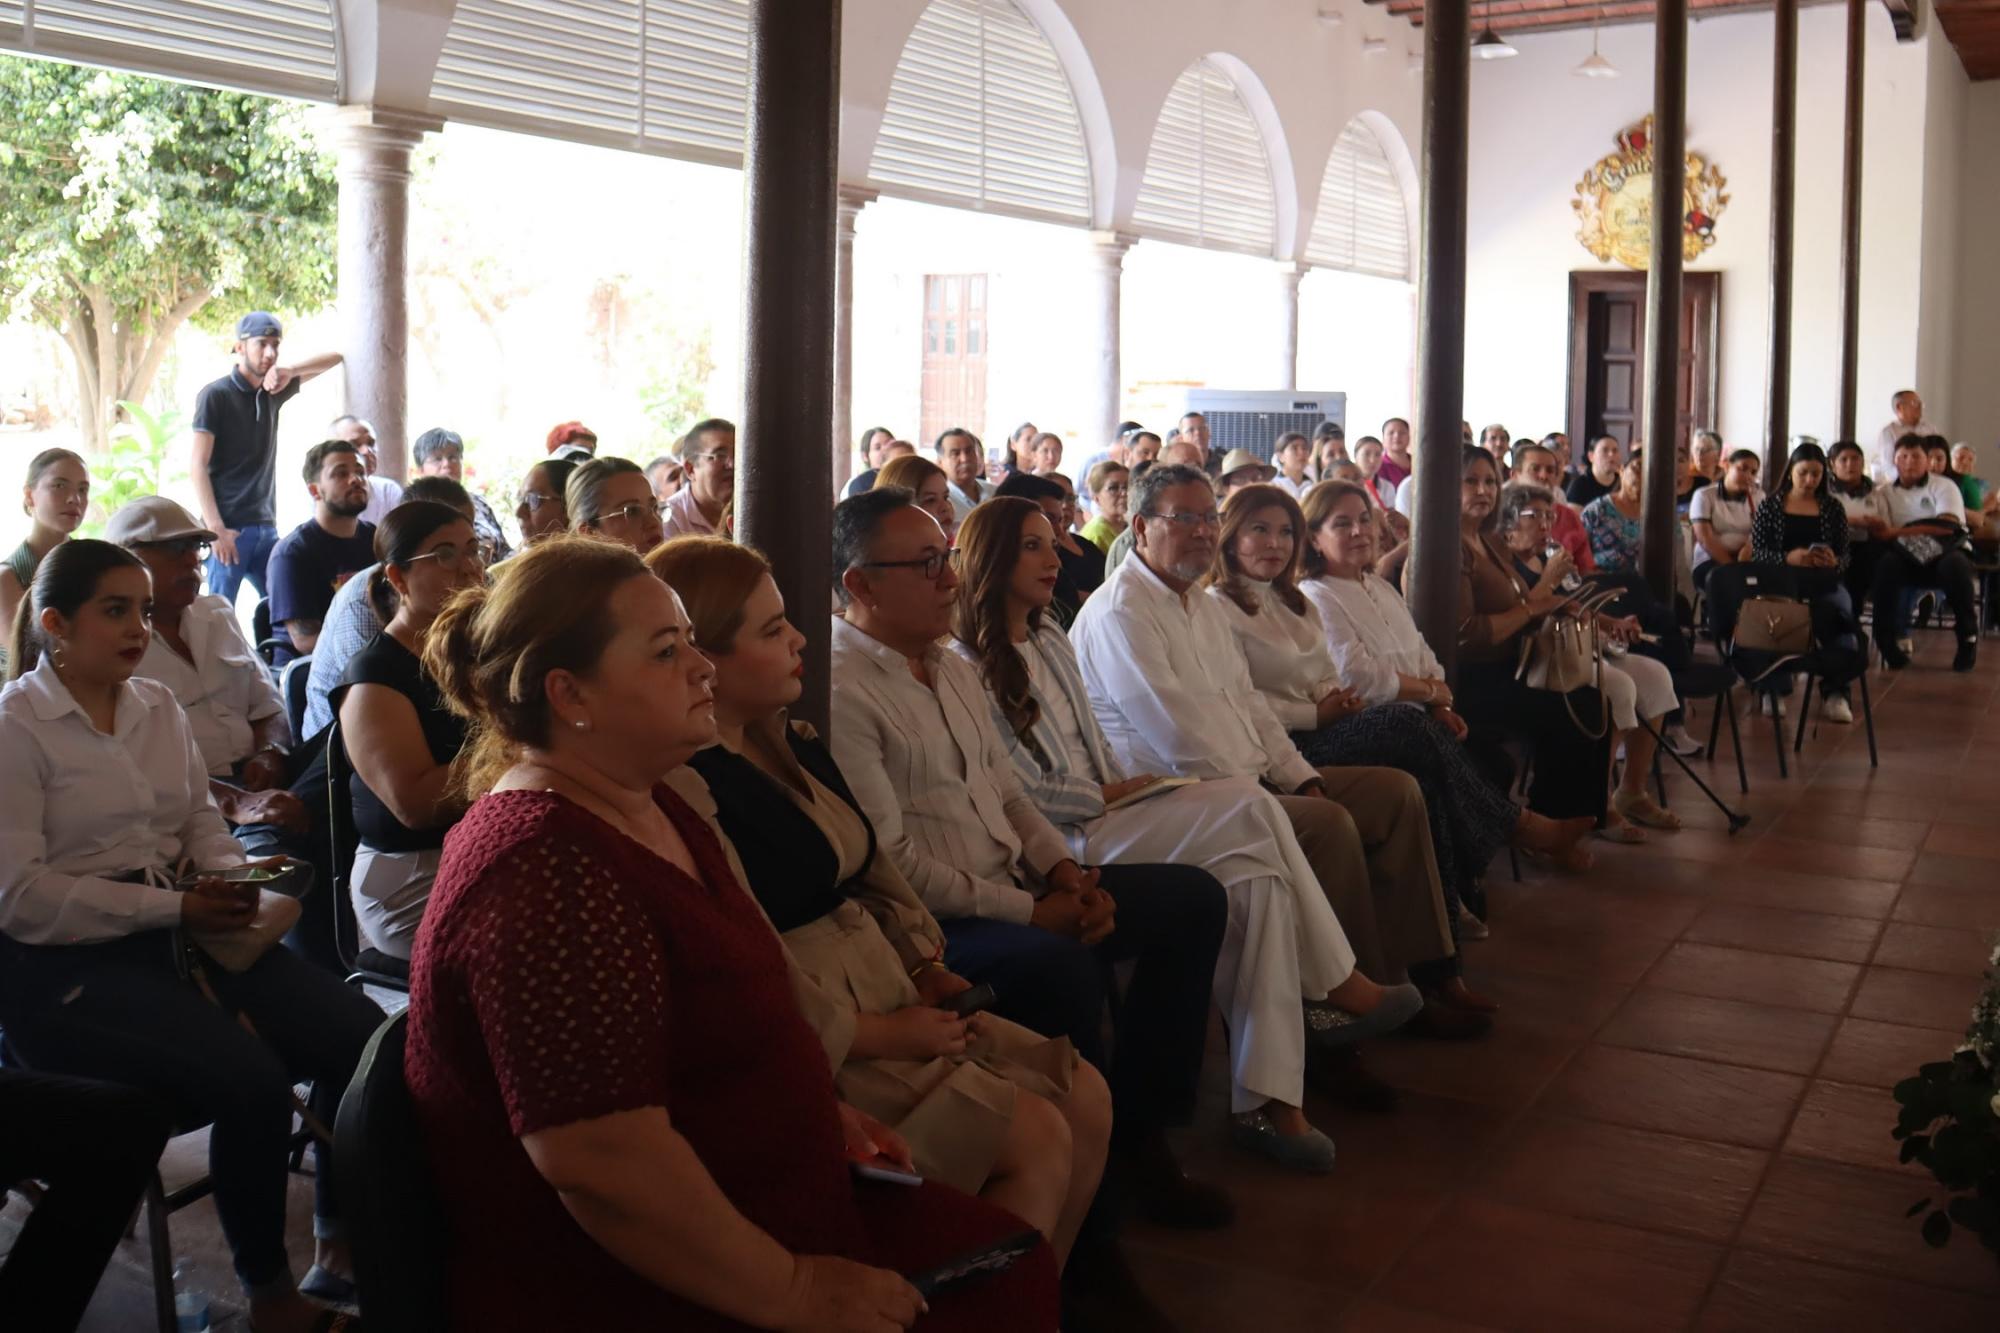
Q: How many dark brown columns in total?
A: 5